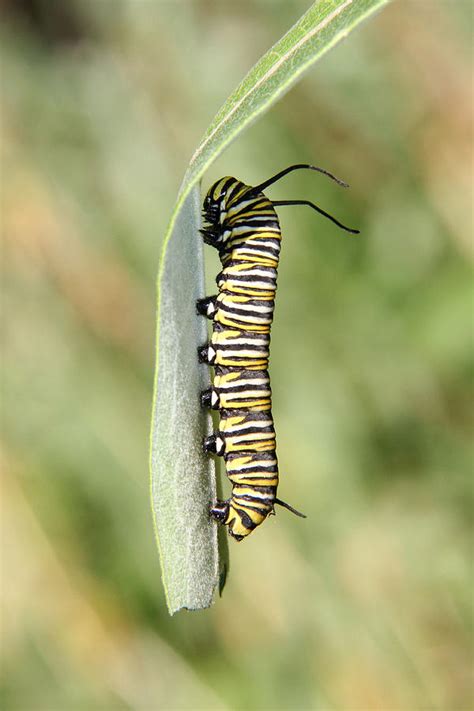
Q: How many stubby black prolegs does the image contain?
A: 5